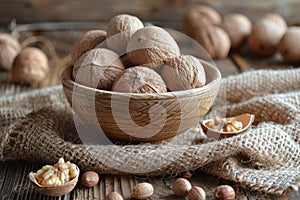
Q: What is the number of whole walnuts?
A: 13